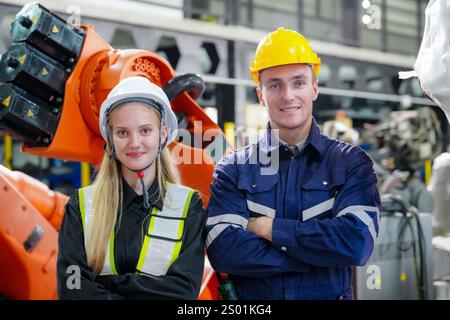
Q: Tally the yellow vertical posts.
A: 4